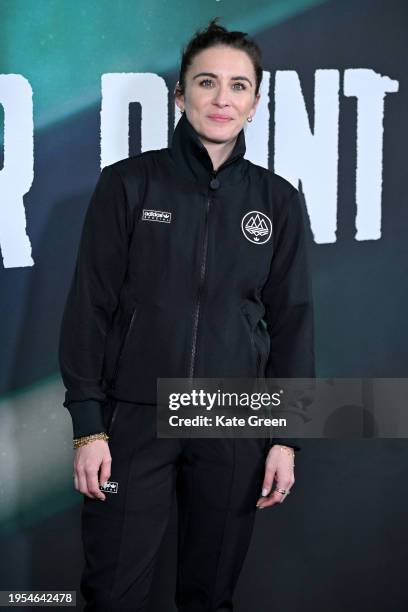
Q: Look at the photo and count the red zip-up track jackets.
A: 0